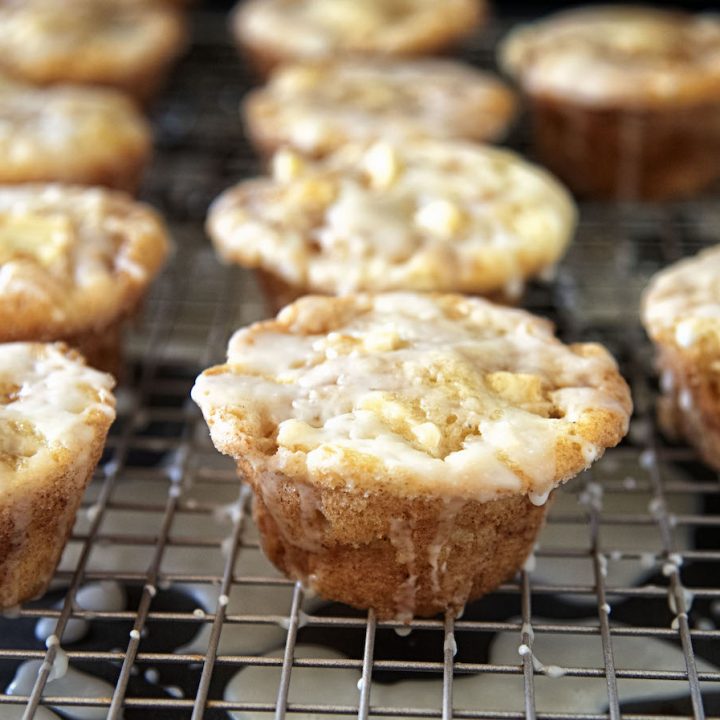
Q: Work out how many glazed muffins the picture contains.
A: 10